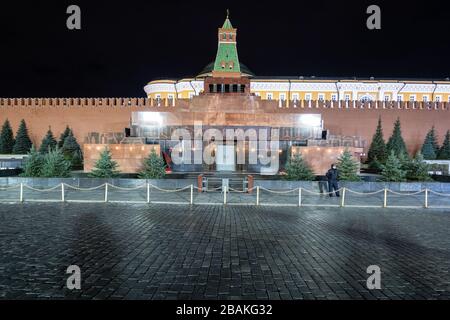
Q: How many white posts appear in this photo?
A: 11